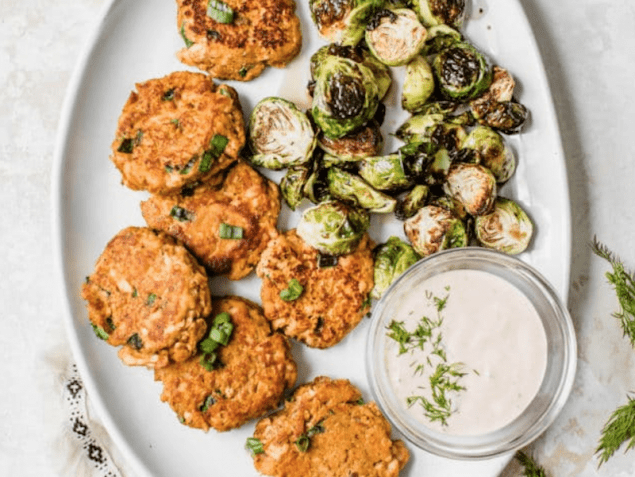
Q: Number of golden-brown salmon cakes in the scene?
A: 7